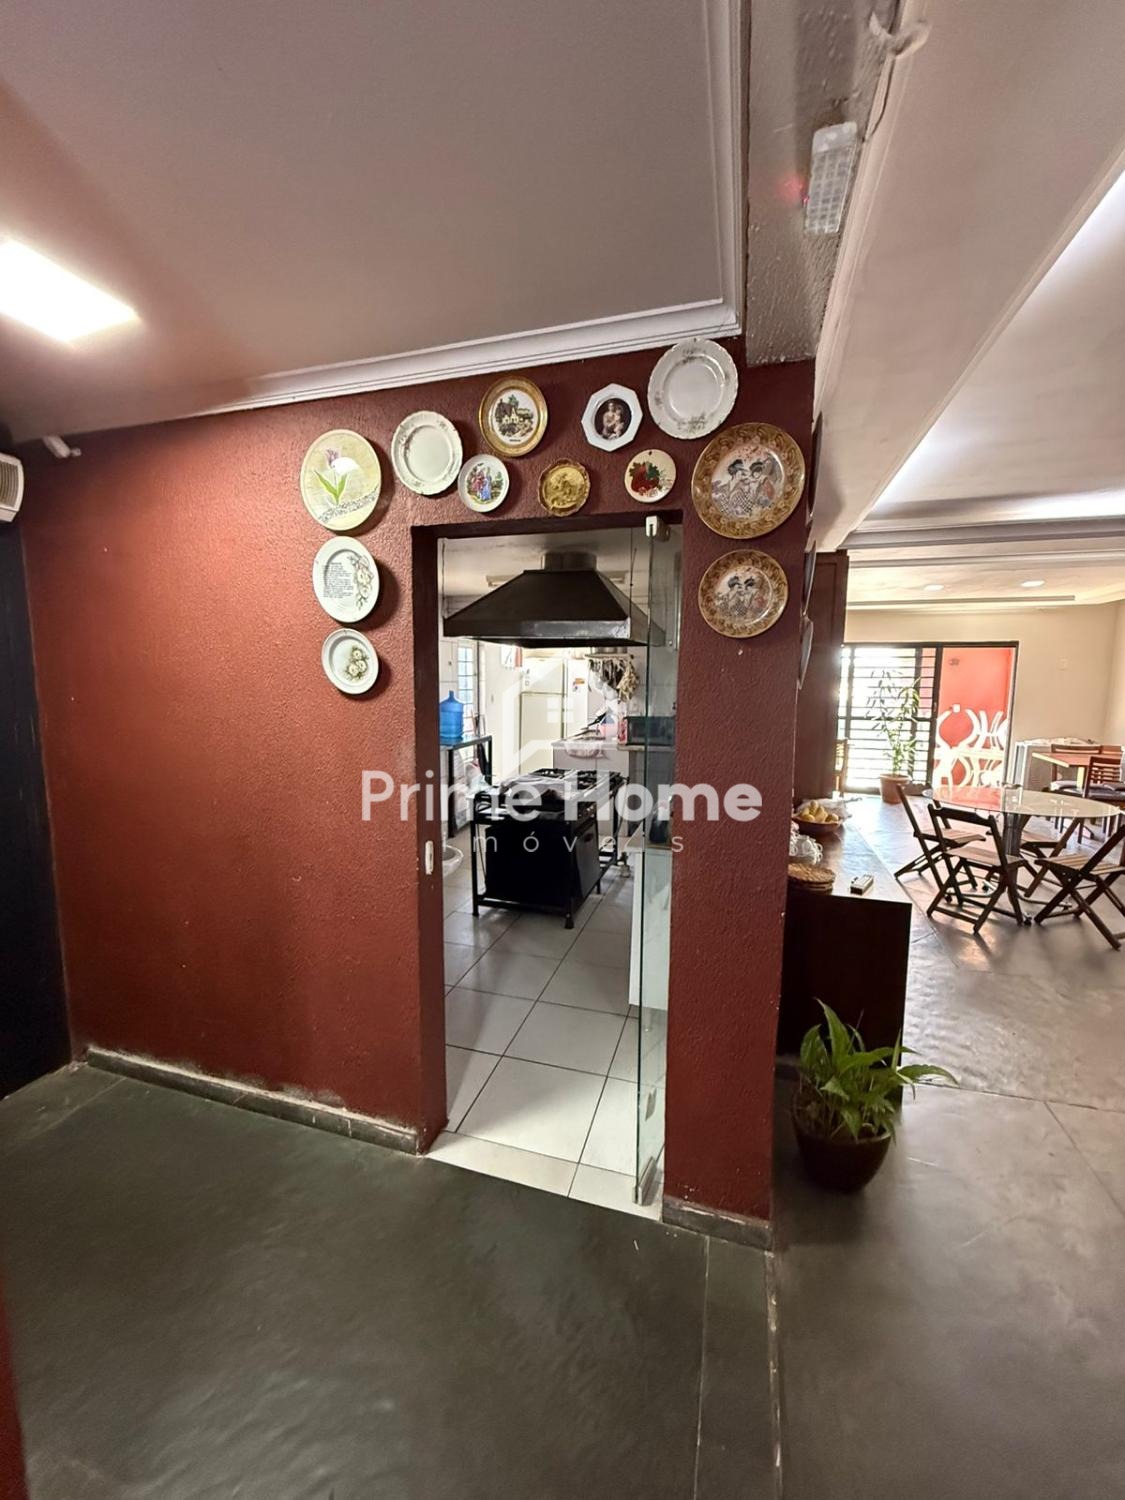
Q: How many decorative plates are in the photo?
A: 12